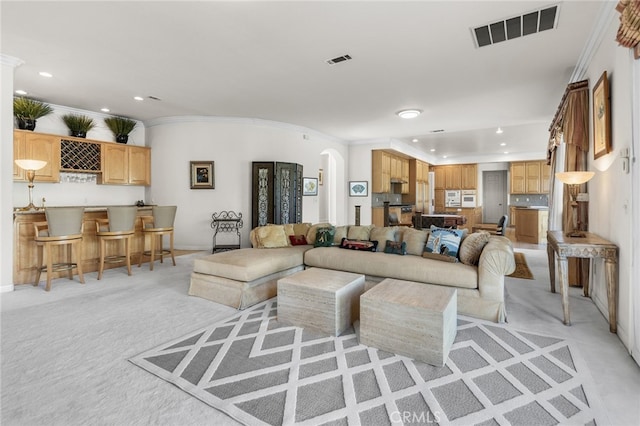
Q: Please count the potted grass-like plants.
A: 3